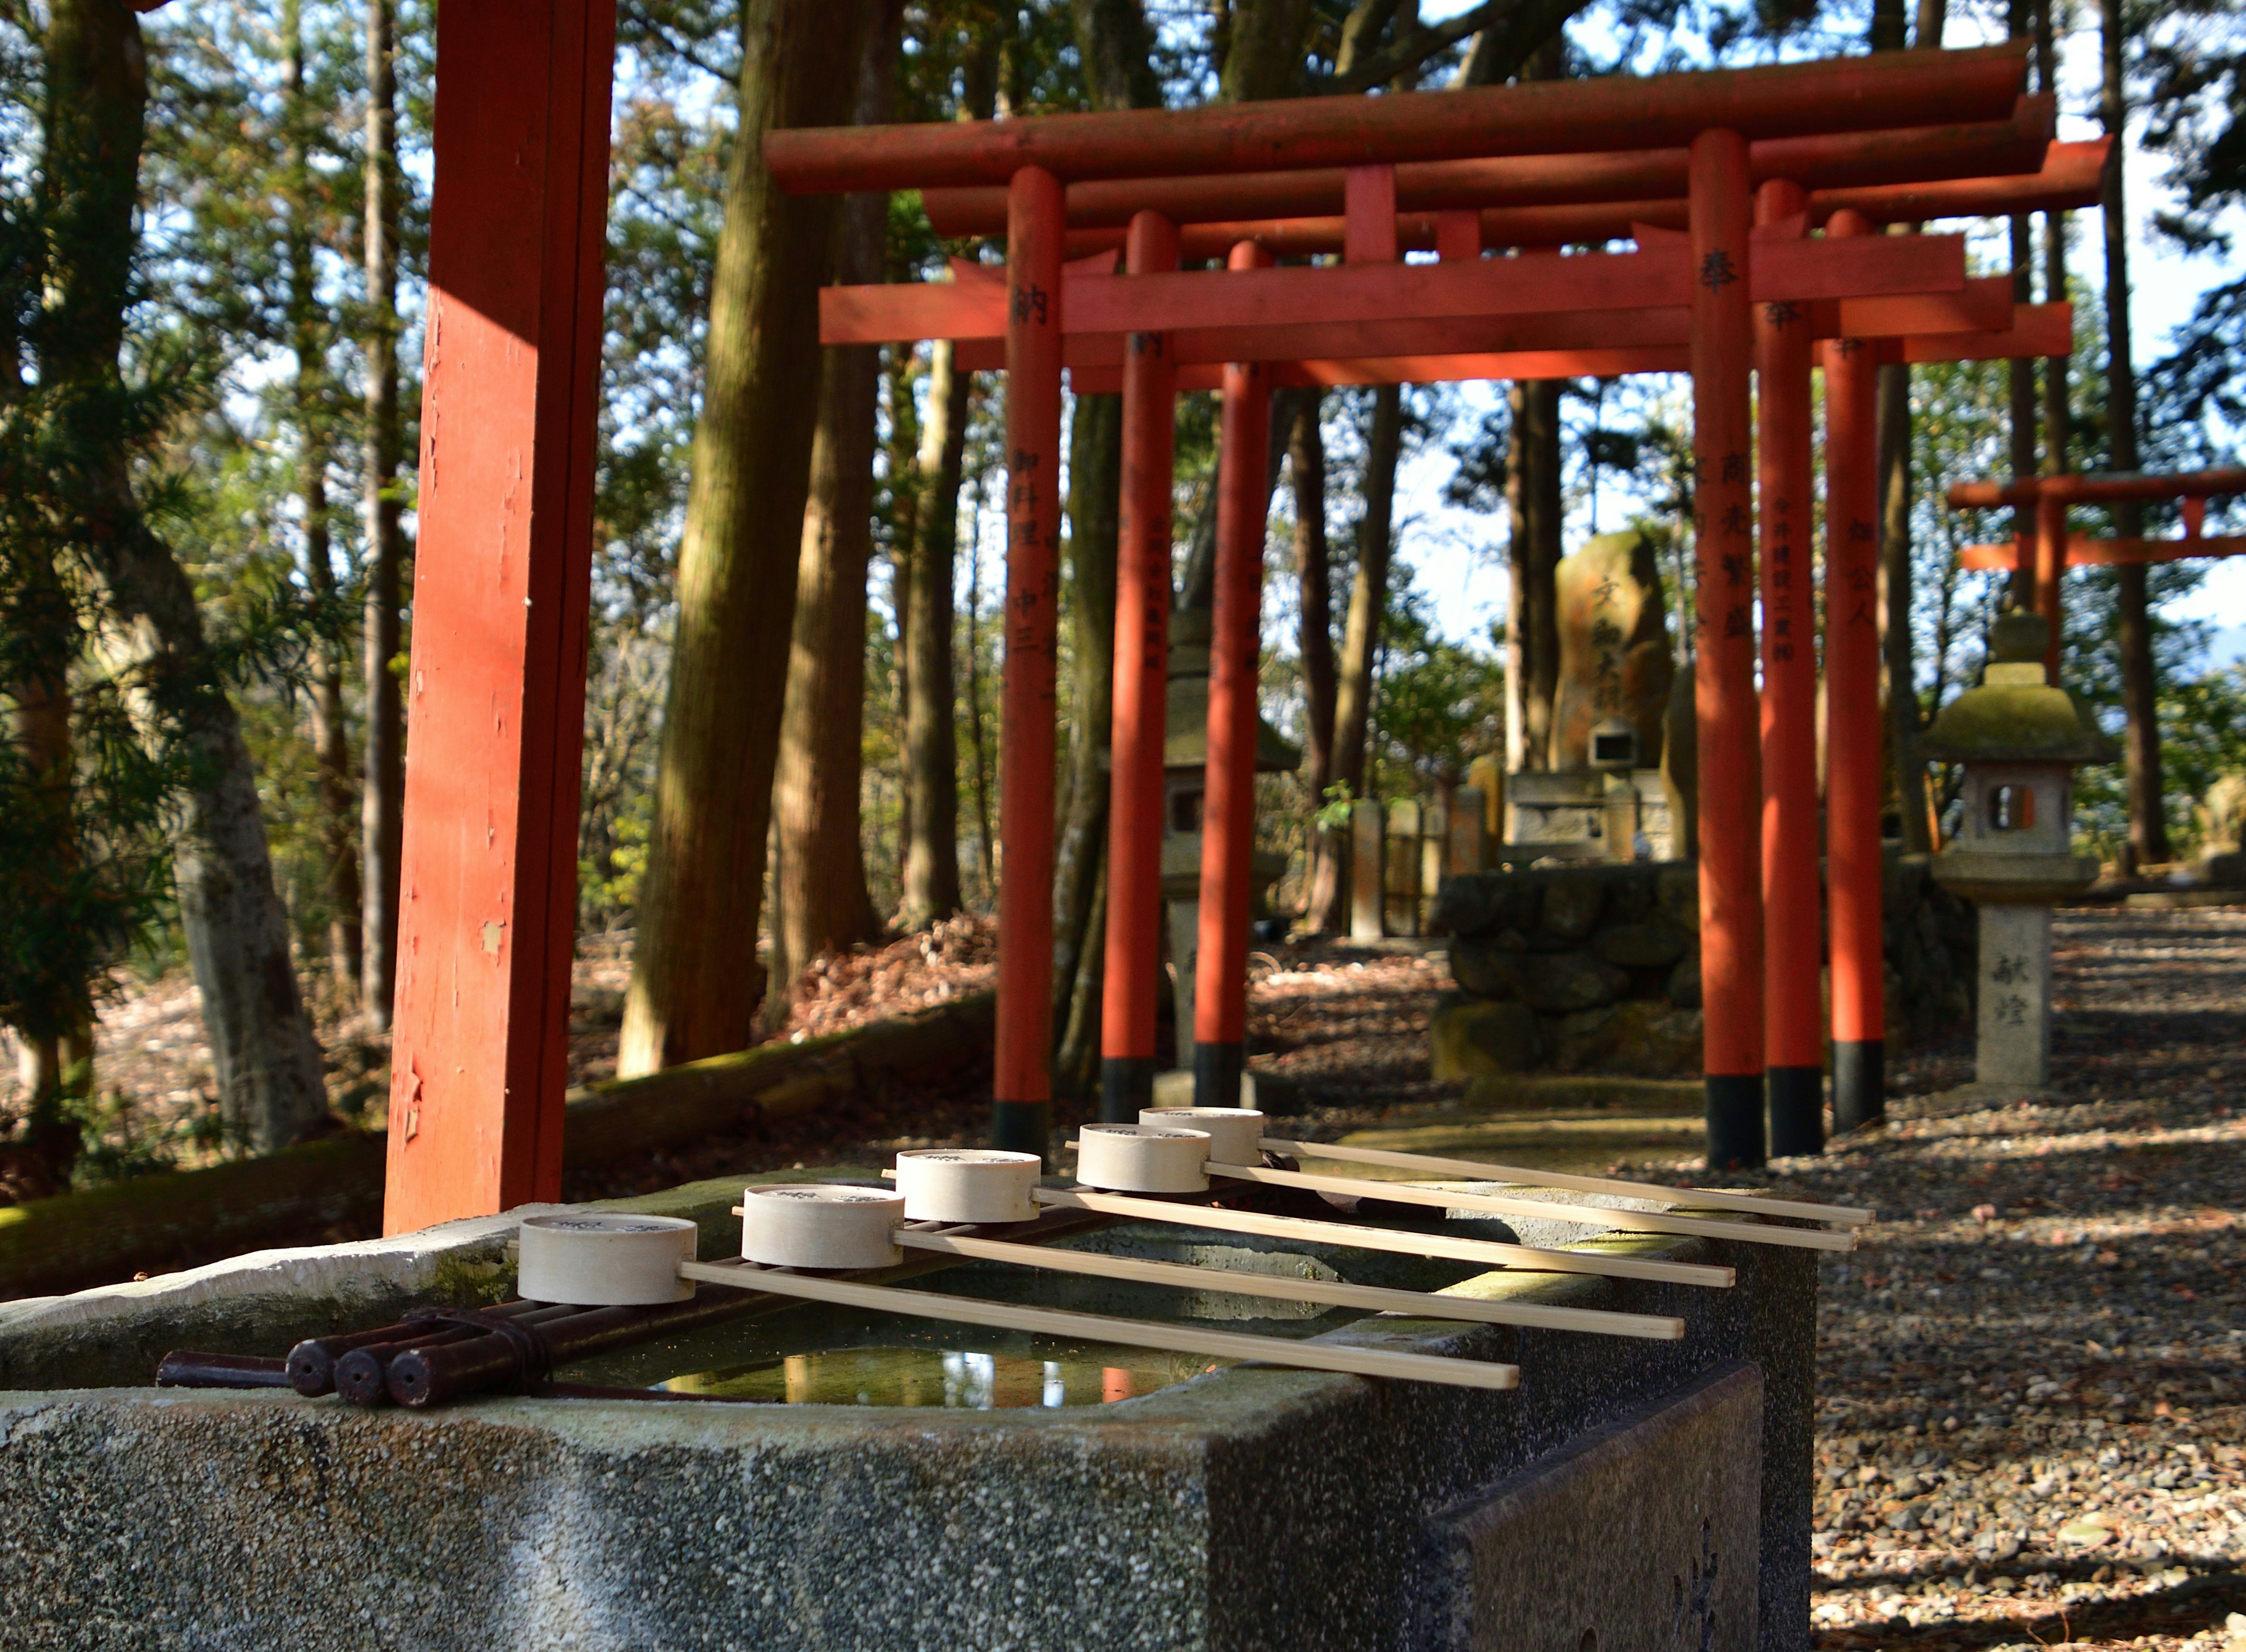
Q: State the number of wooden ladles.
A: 5